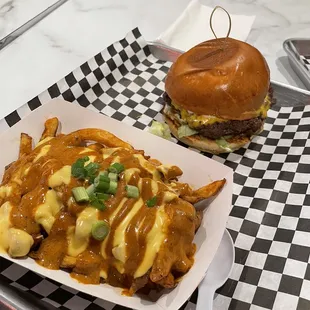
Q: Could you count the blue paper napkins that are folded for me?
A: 0